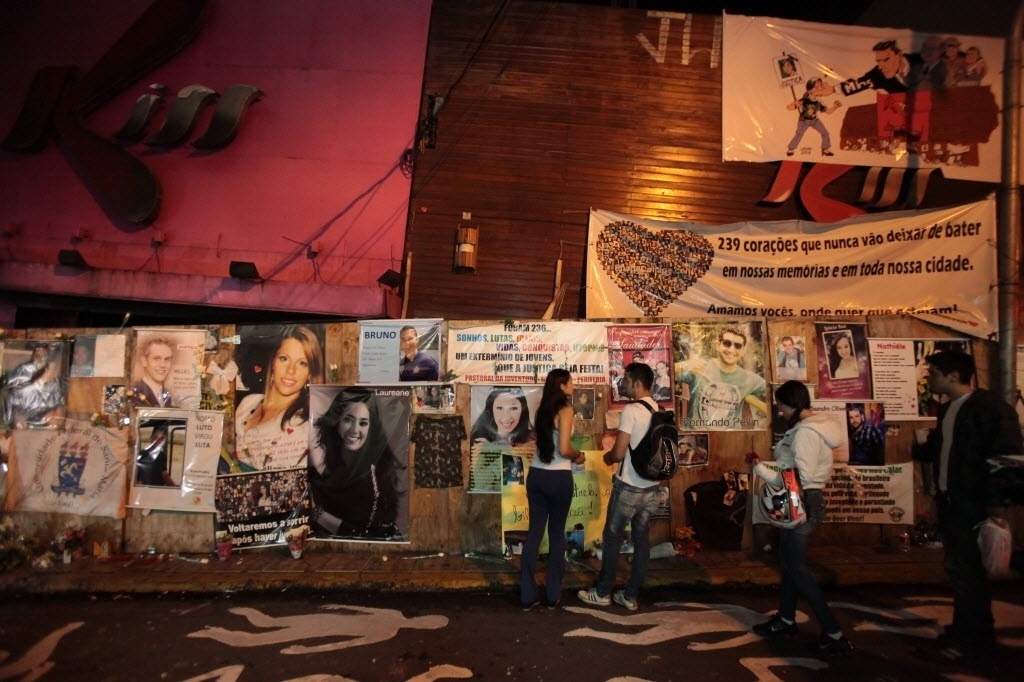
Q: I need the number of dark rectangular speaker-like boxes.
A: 3